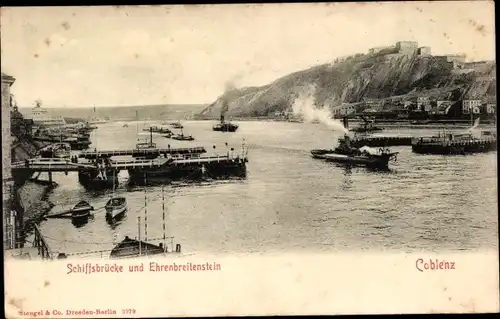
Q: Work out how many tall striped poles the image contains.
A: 2